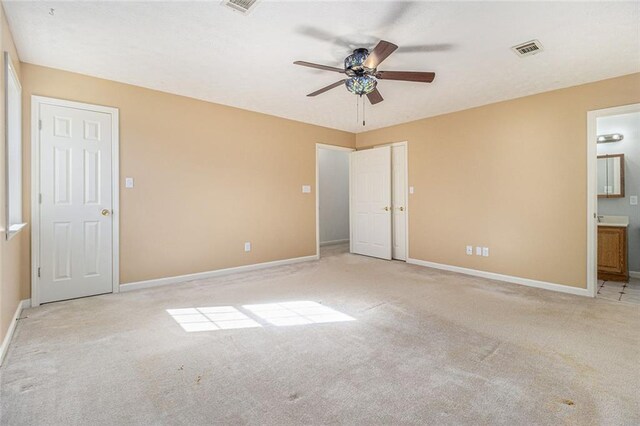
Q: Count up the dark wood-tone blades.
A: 5